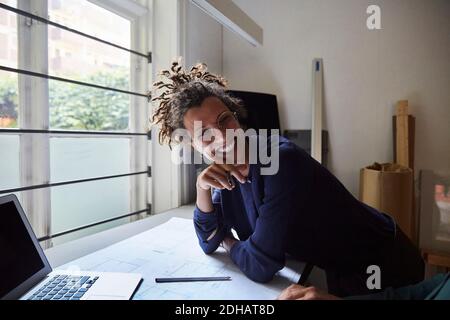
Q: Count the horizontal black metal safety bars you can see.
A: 5